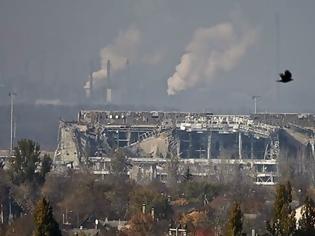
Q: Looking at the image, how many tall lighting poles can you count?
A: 2